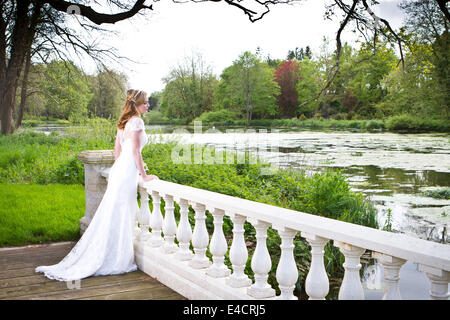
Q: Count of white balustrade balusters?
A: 13